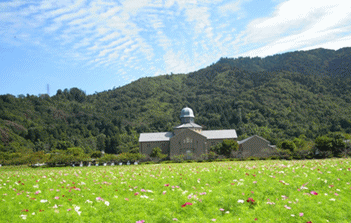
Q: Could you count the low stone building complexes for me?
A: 1